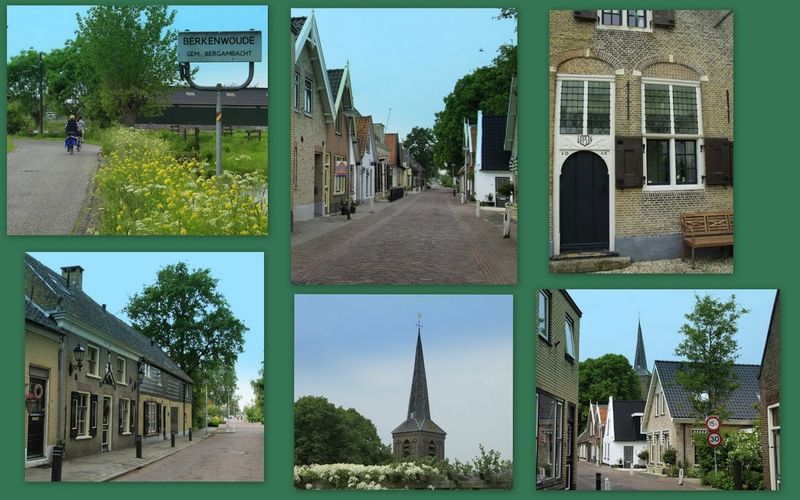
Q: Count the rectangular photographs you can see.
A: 6